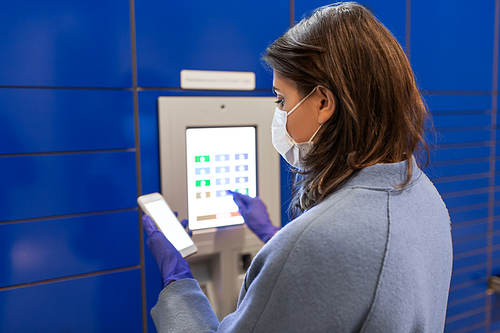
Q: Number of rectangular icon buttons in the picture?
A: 12